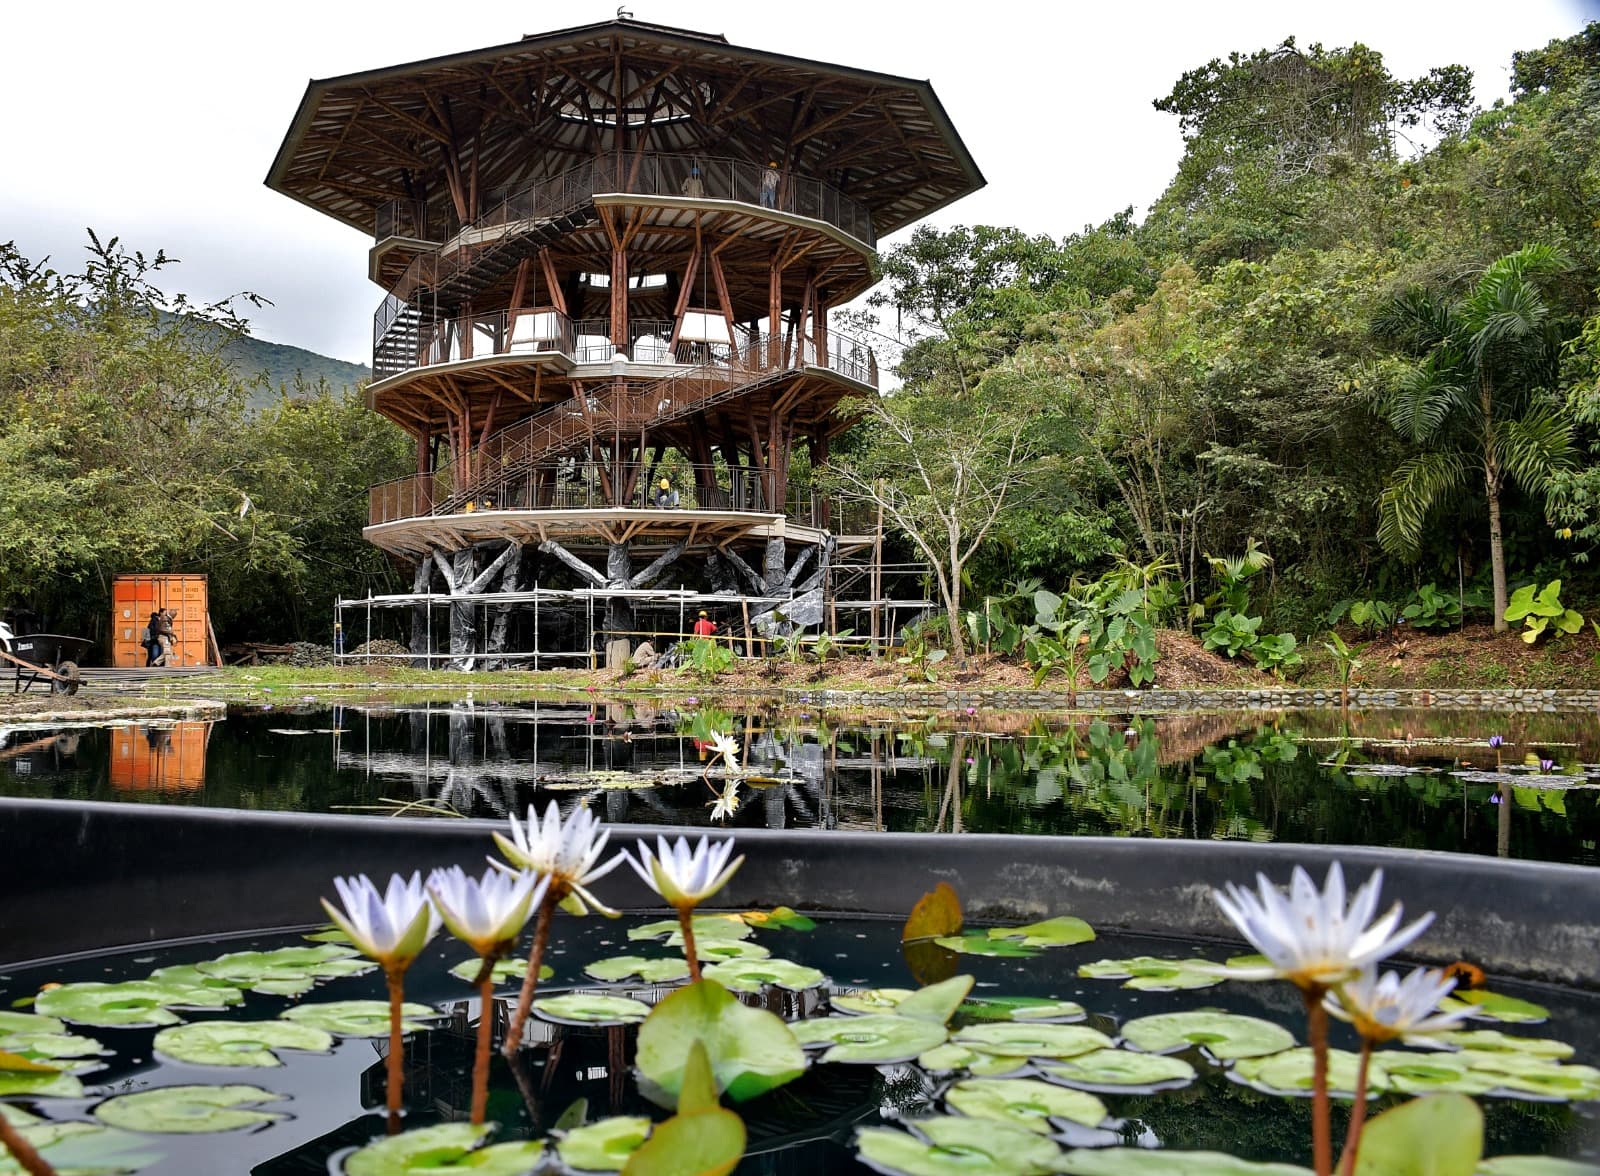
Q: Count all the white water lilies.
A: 7